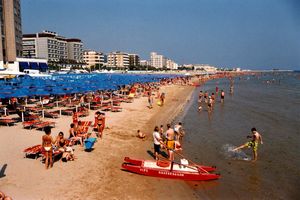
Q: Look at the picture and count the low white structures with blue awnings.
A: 1